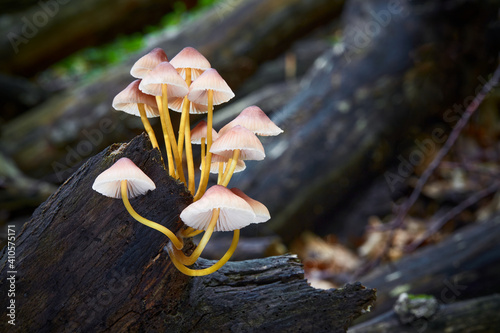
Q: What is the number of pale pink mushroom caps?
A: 13